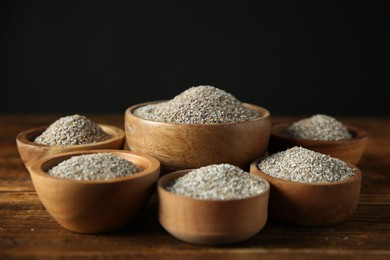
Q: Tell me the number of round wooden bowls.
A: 6